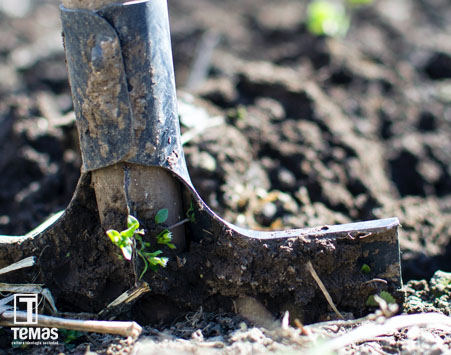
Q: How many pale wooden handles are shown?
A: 1